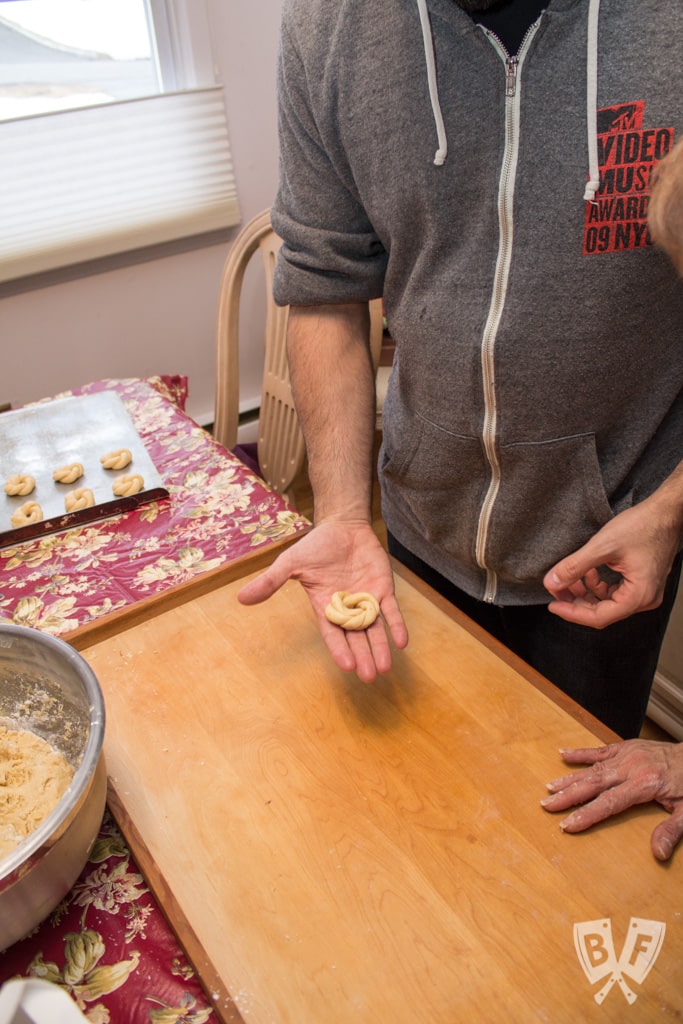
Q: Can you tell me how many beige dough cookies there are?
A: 7